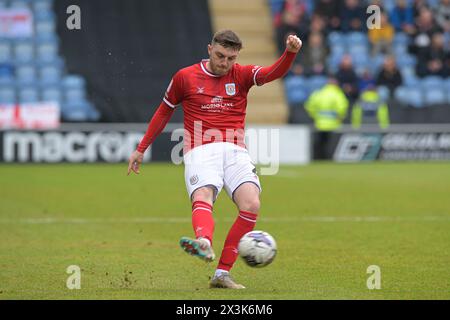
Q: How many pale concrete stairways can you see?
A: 1